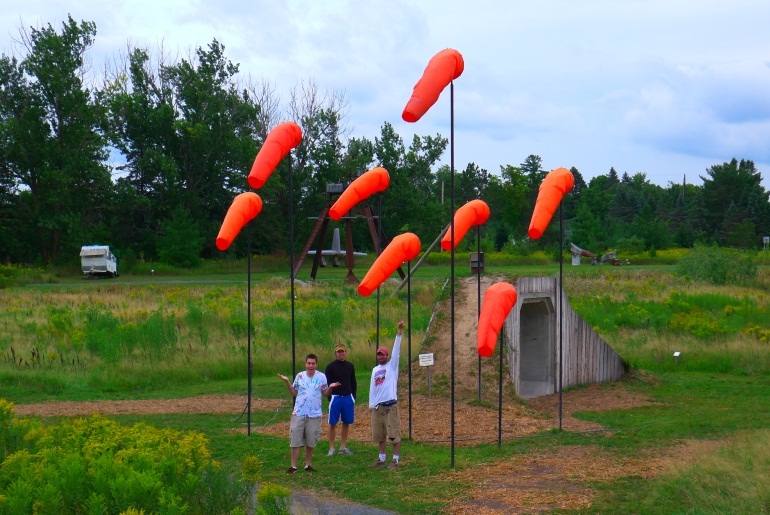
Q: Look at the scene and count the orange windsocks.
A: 8